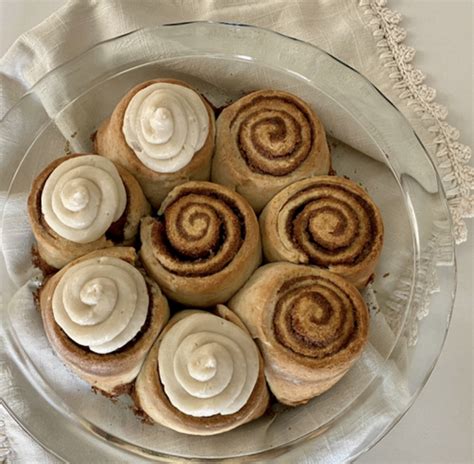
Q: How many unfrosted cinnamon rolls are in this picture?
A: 4